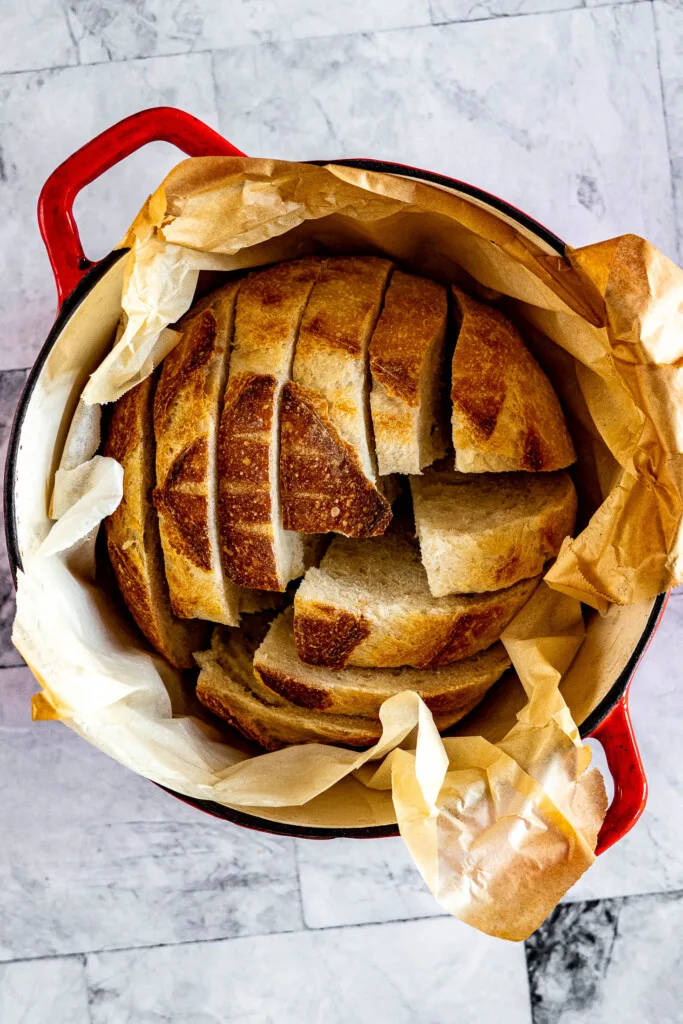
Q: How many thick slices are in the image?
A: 10